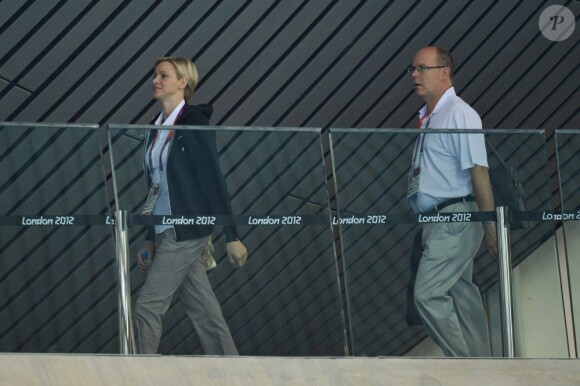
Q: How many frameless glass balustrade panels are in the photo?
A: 4